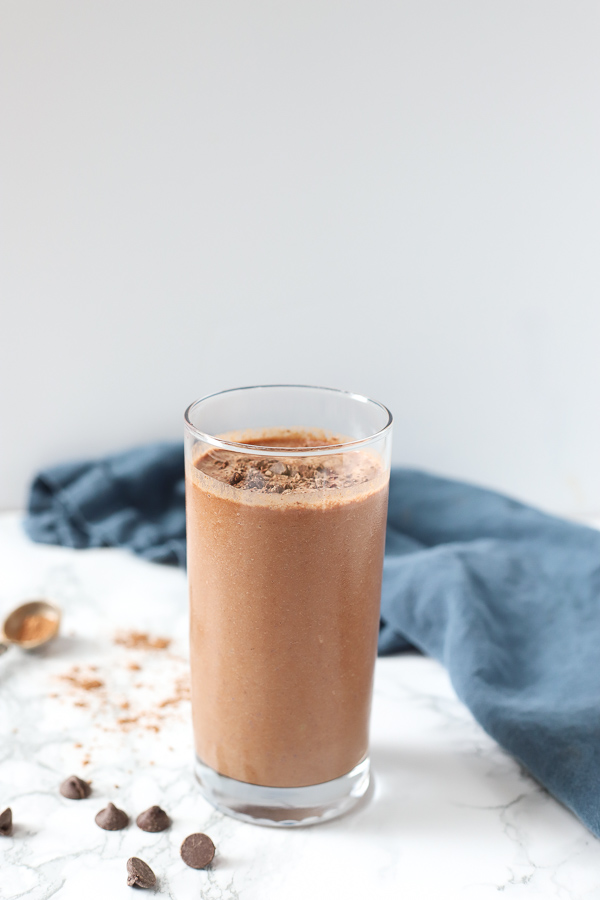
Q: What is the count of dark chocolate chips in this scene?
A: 6